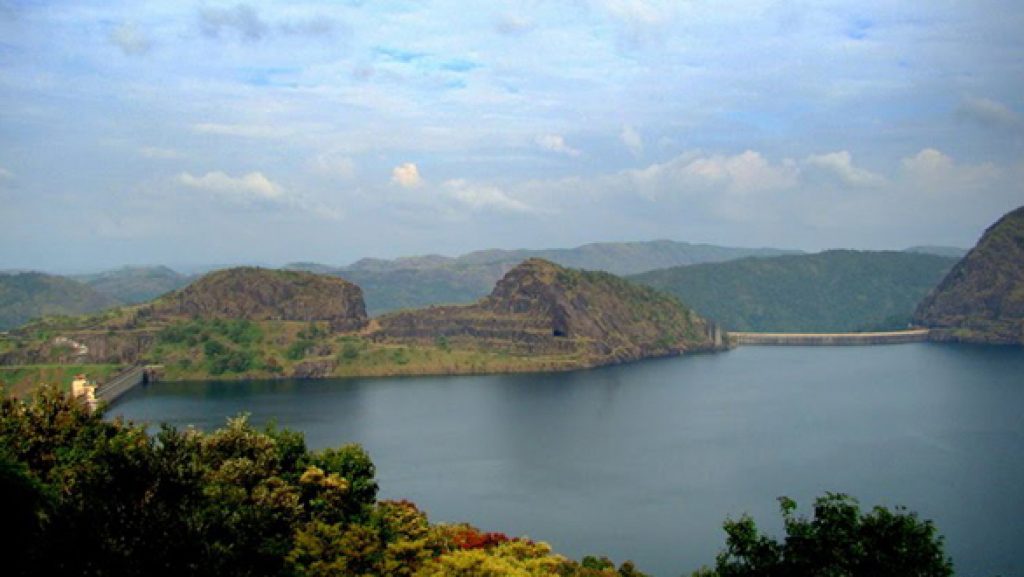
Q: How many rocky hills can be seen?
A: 3